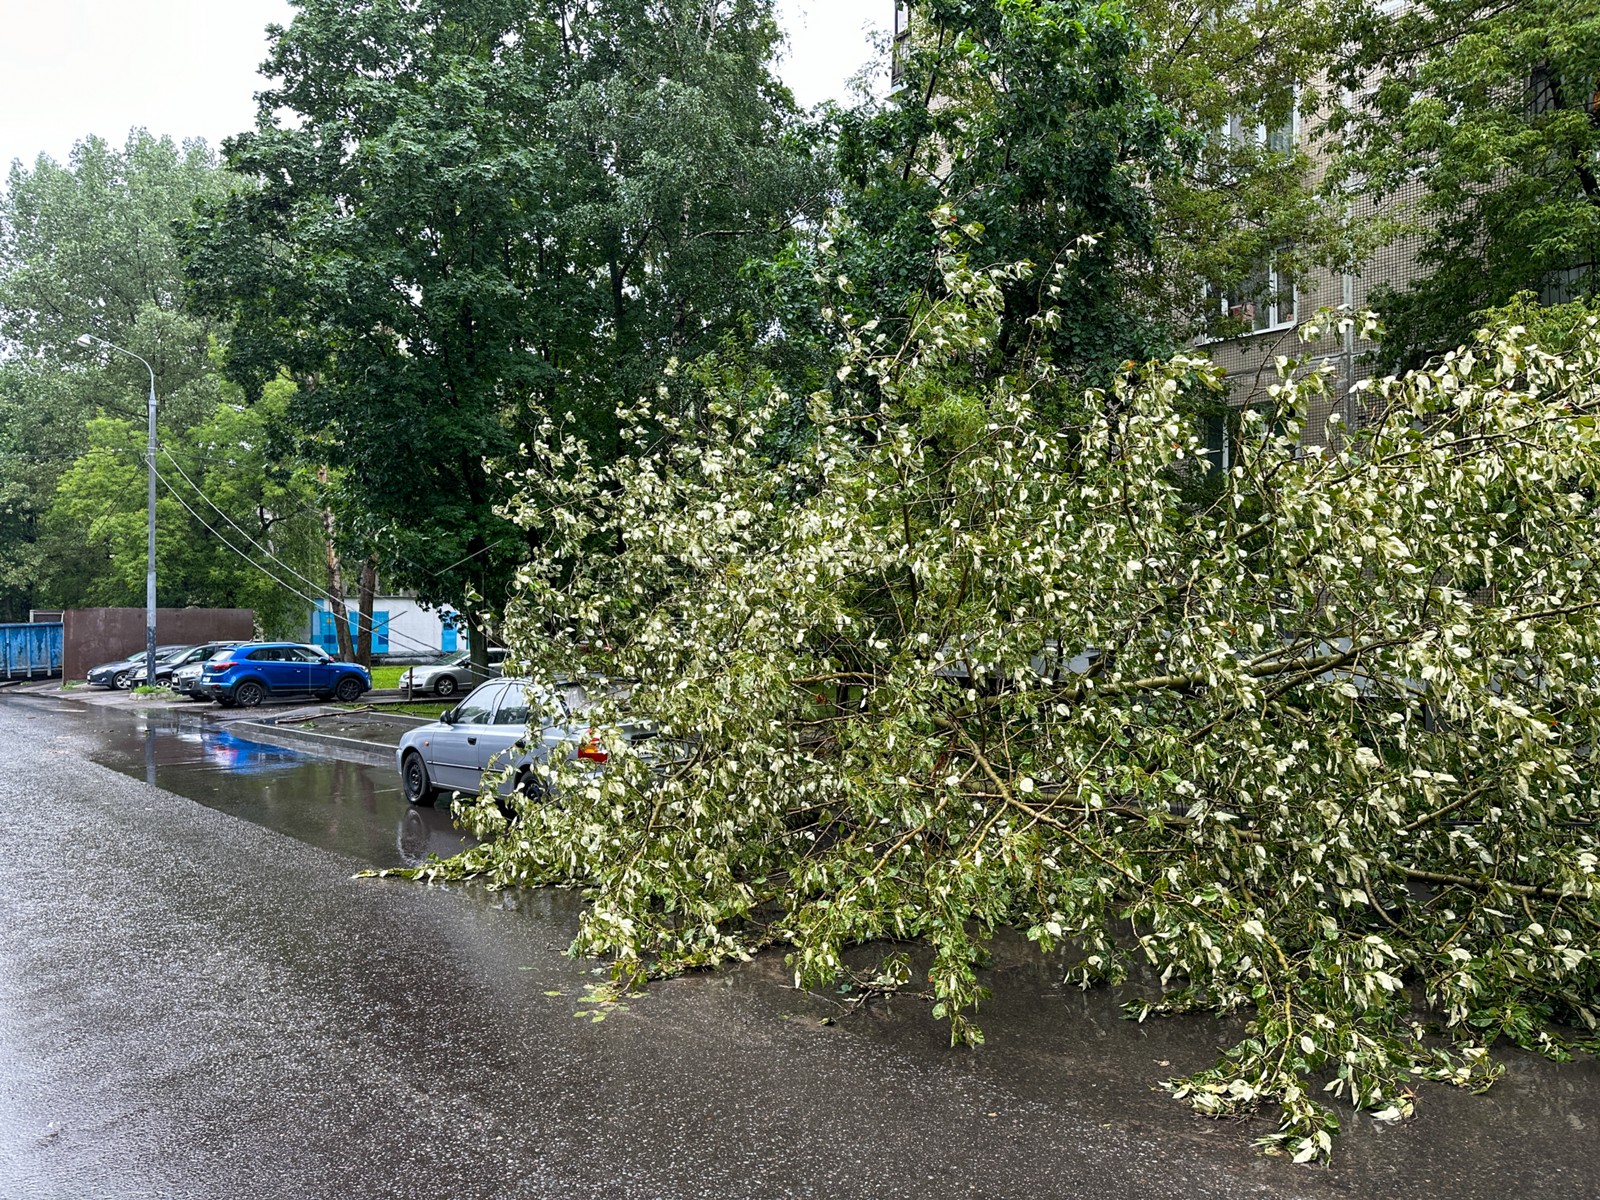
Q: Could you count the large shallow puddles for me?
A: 1